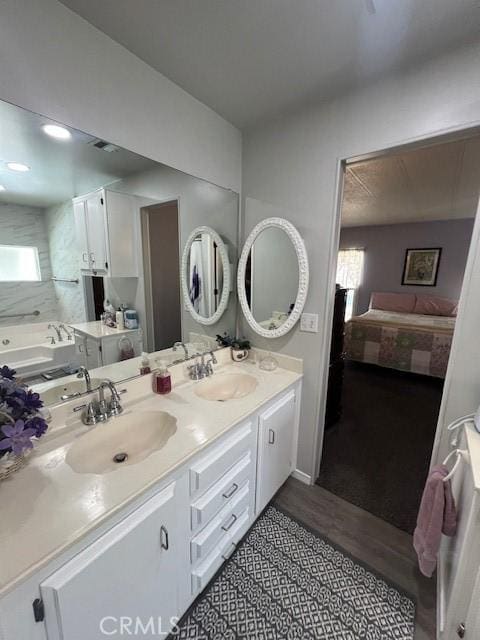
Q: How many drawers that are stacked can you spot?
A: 4